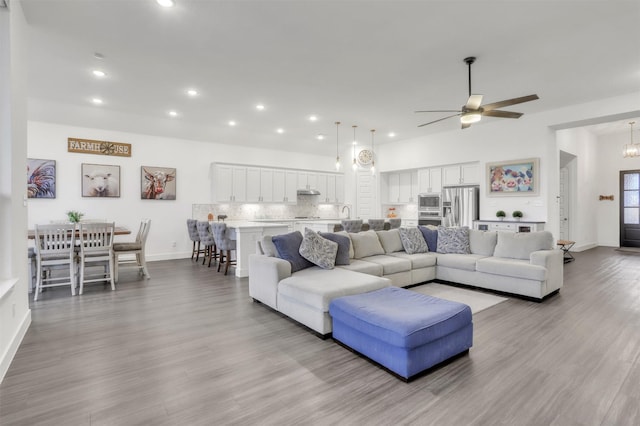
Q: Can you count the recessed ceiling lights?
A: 12